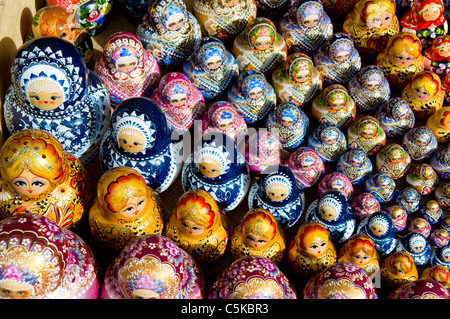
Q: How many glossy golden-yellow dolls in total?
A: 12